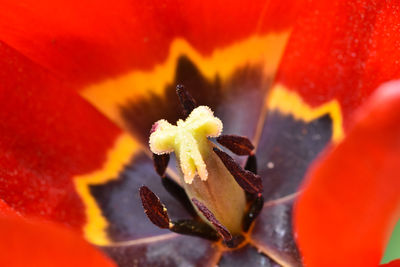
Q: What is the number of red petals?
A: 5